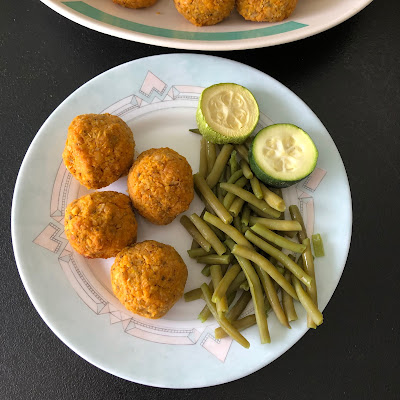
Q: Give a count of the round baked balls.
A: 7